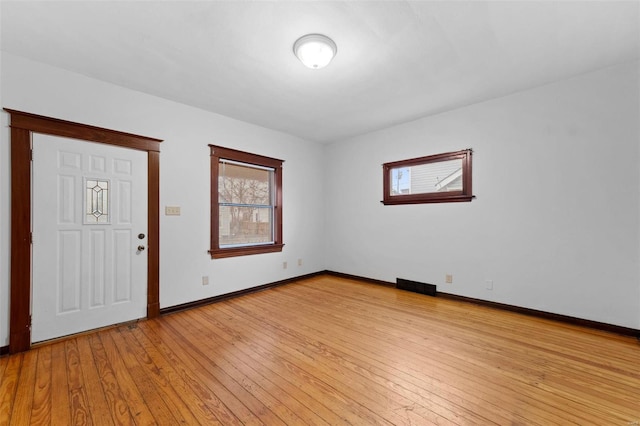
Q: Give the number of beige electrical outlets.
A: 4